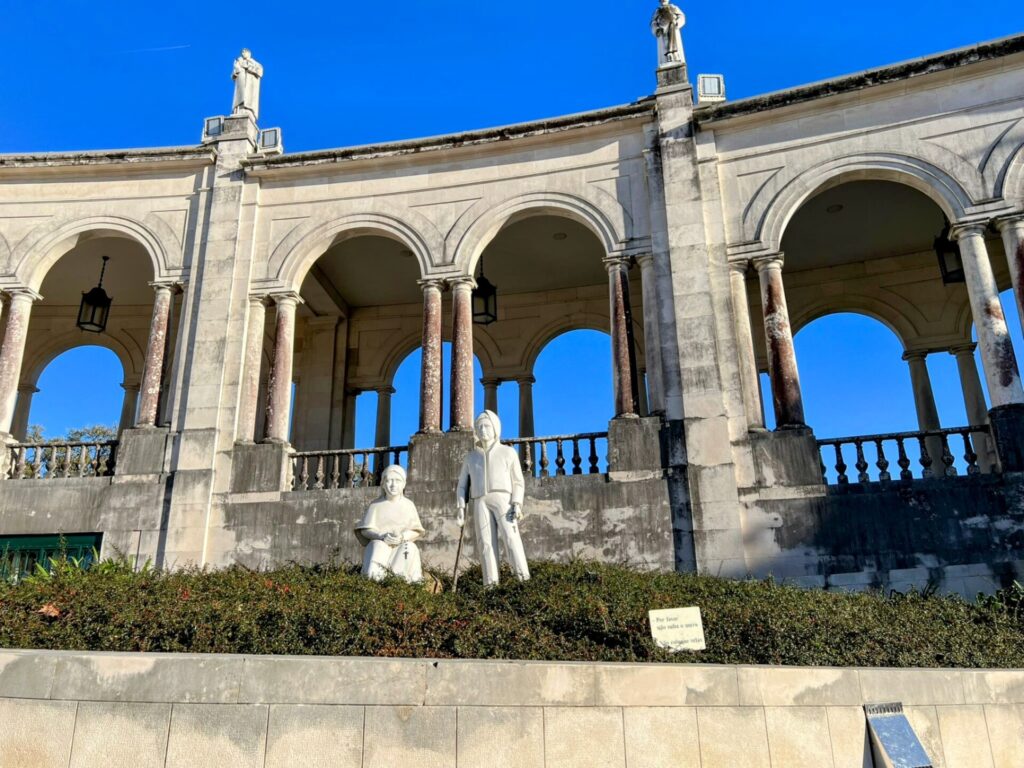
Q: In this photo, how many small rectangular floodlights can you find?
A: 3